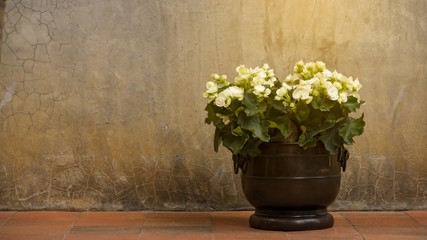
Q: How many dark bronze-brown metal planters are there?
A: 1